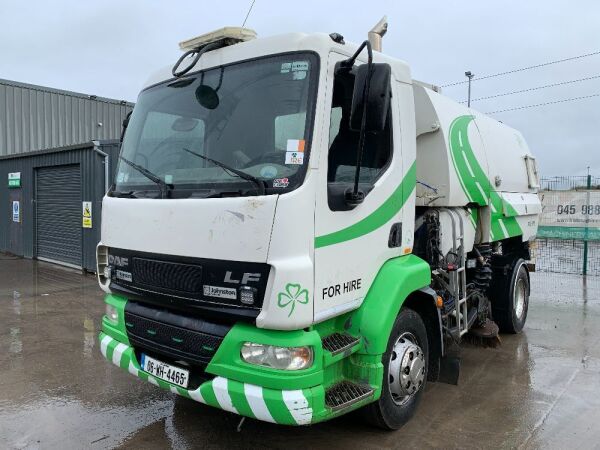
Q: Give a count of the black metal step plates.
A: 2